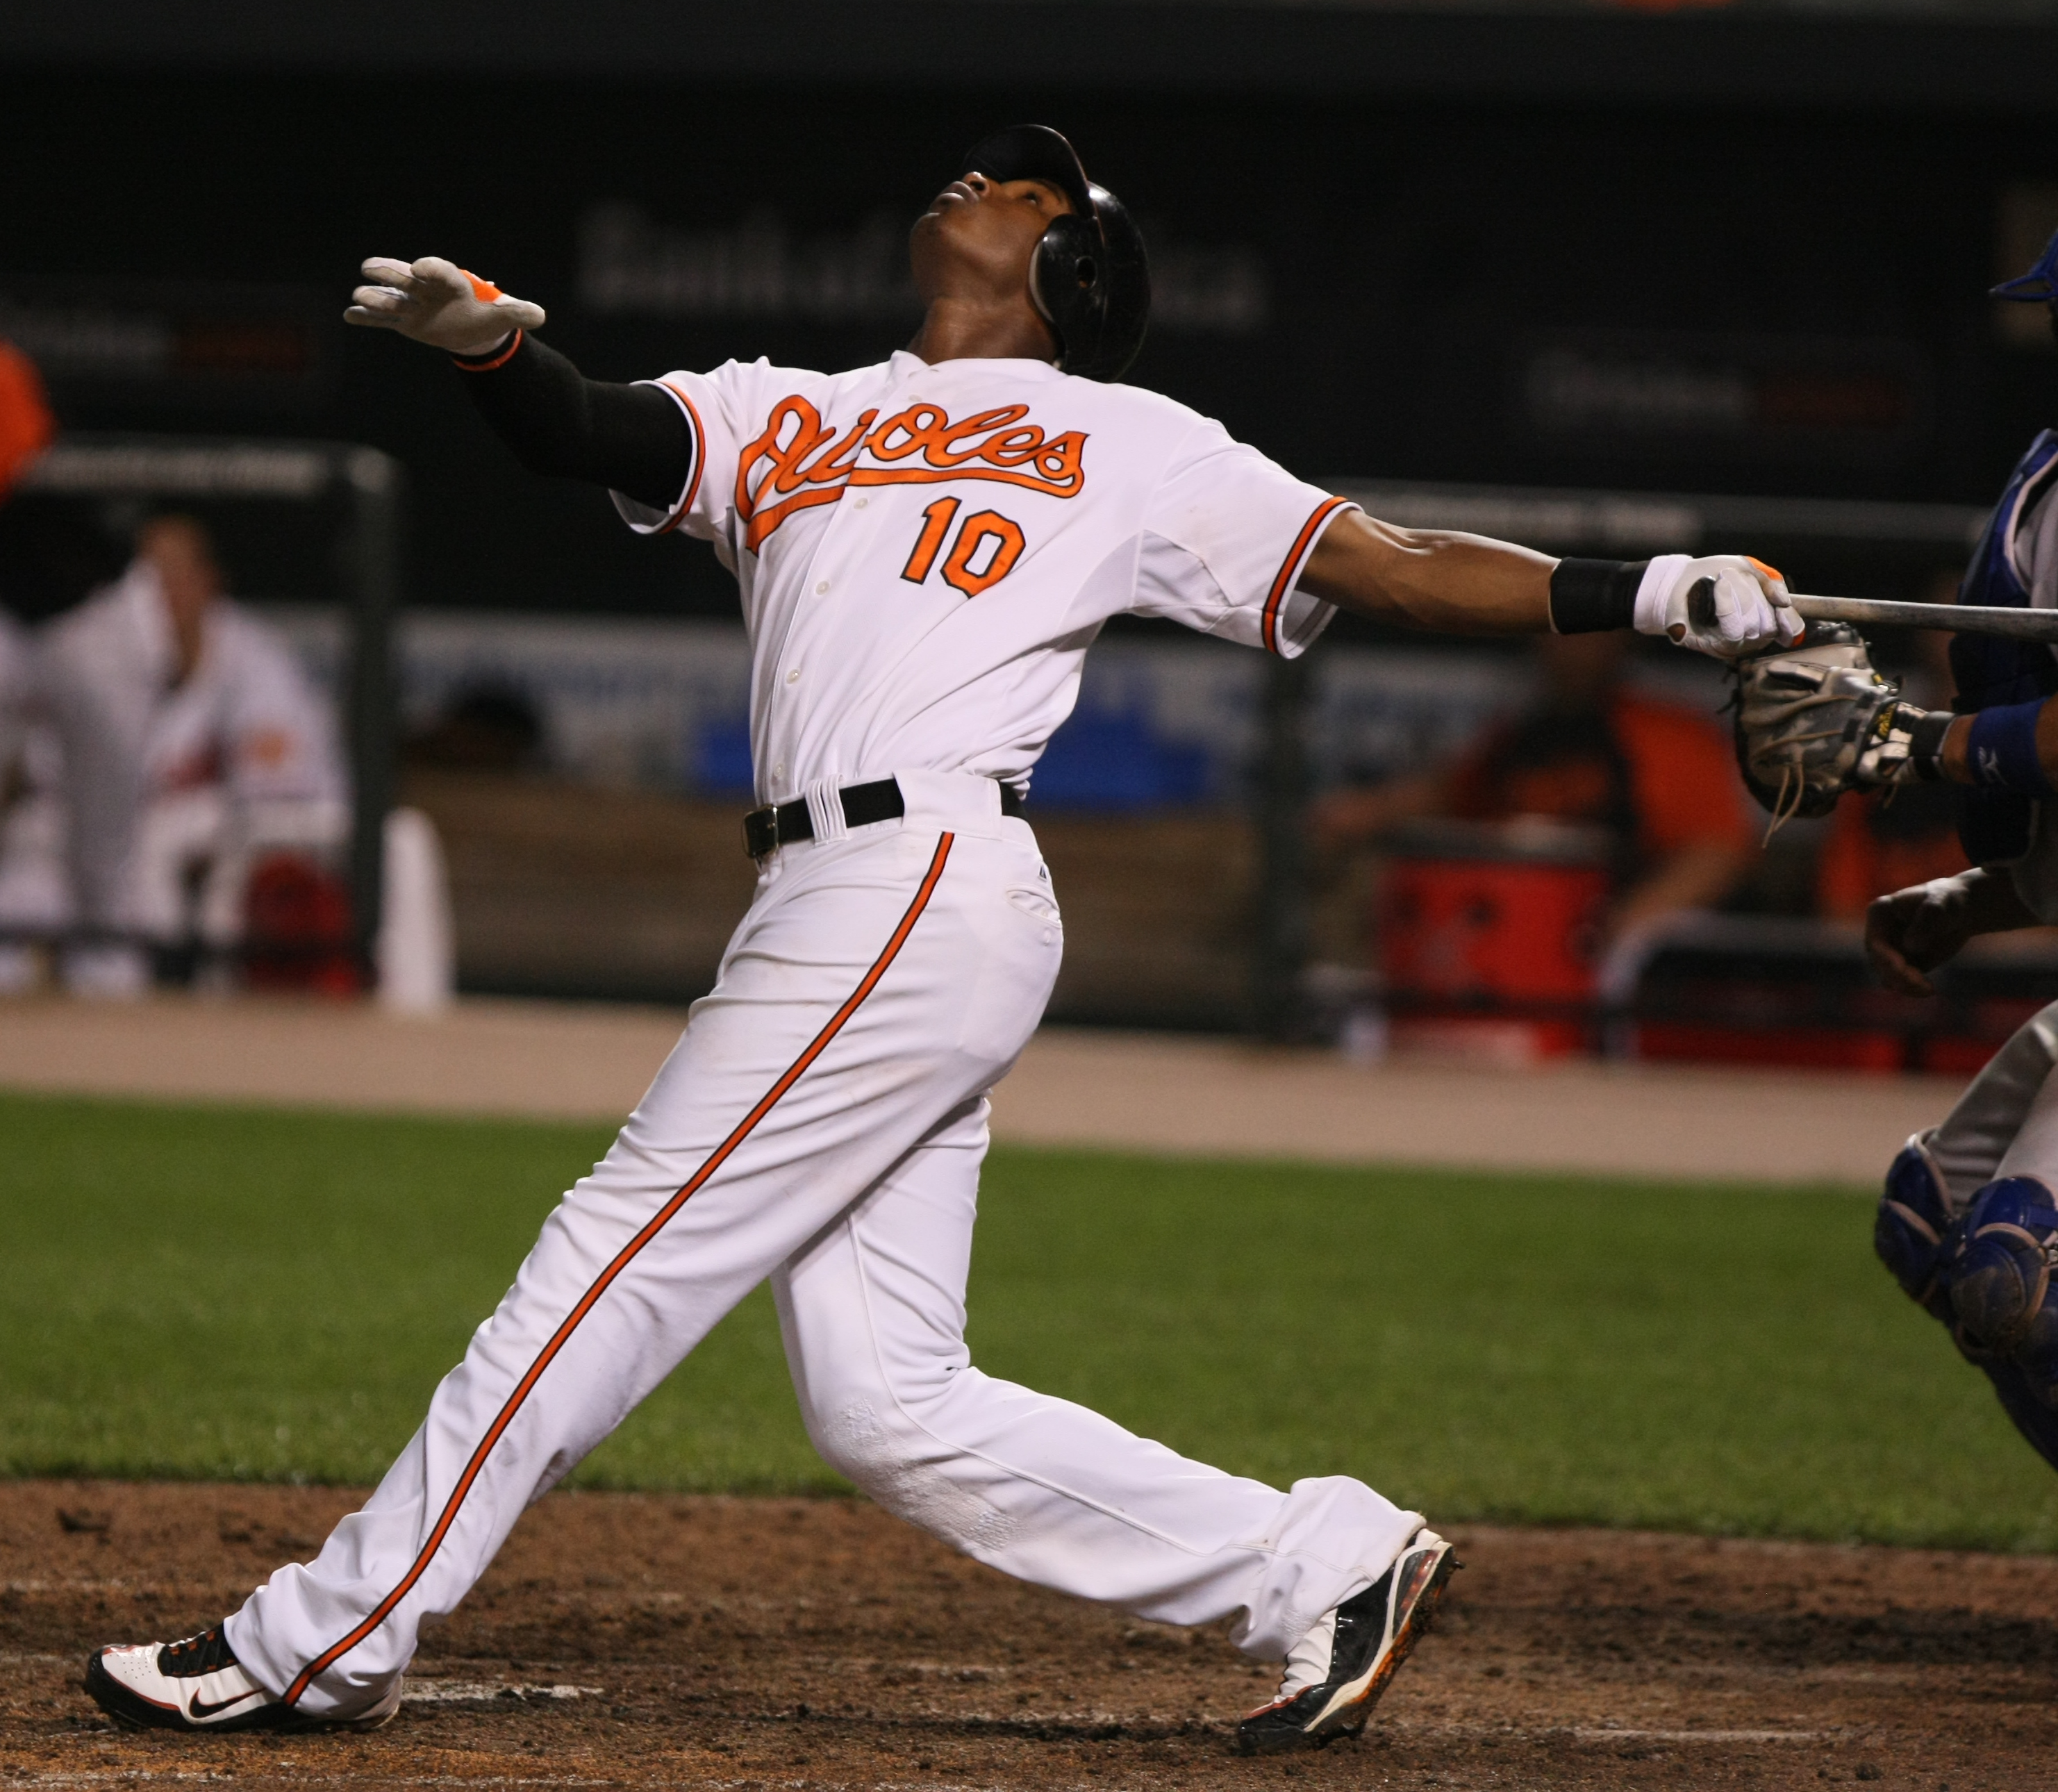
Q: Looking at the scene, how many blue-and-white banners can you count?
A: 1